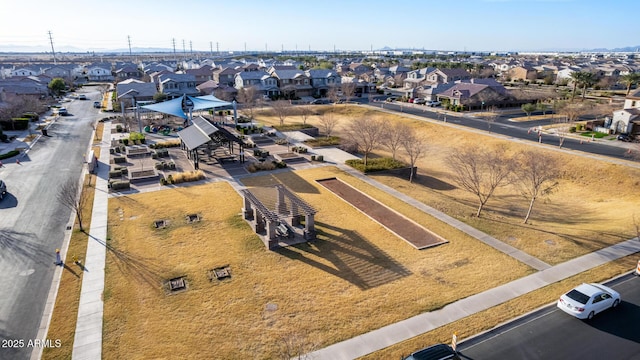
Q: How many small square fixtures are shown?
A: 4